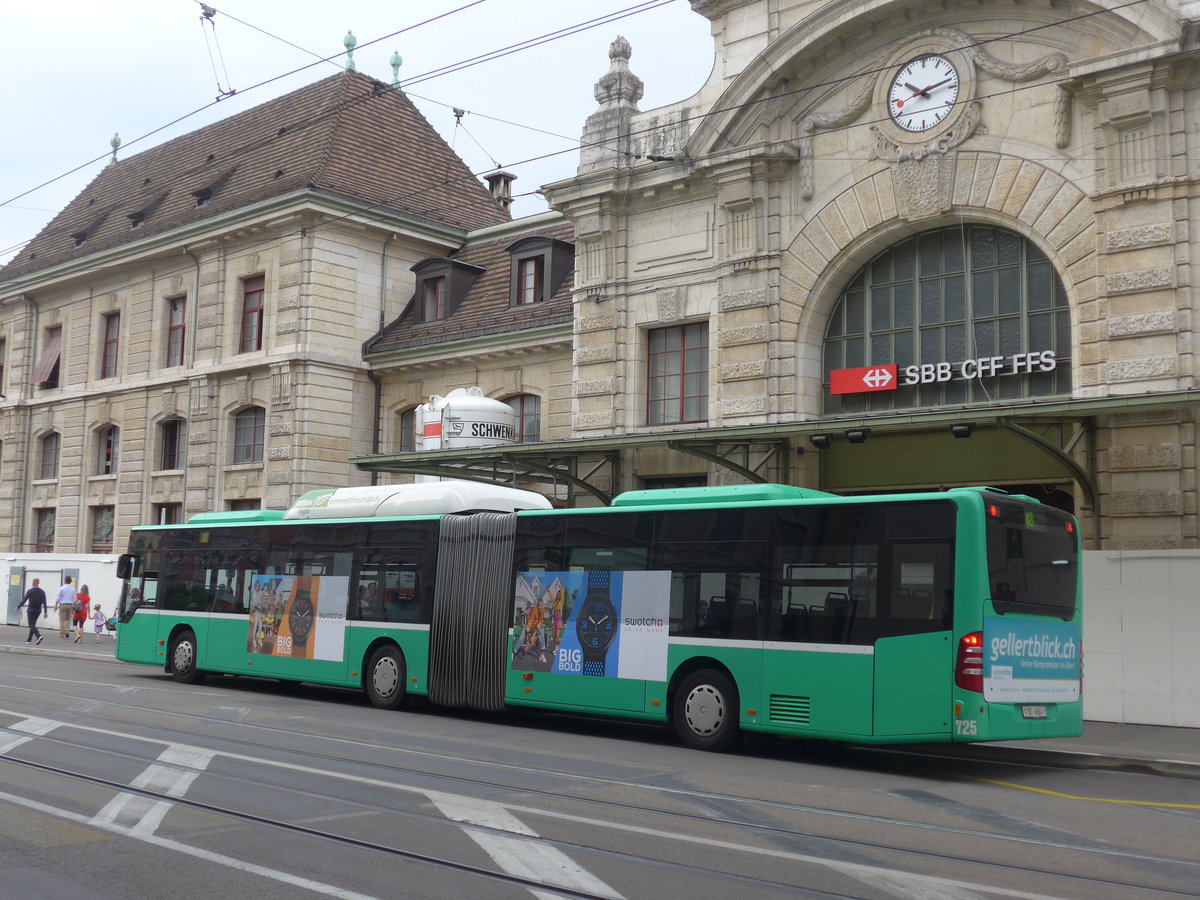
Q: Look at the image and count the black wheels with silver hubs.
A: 3